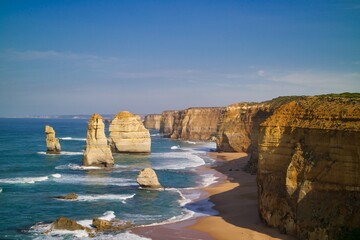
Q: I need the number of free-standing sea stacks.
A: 4